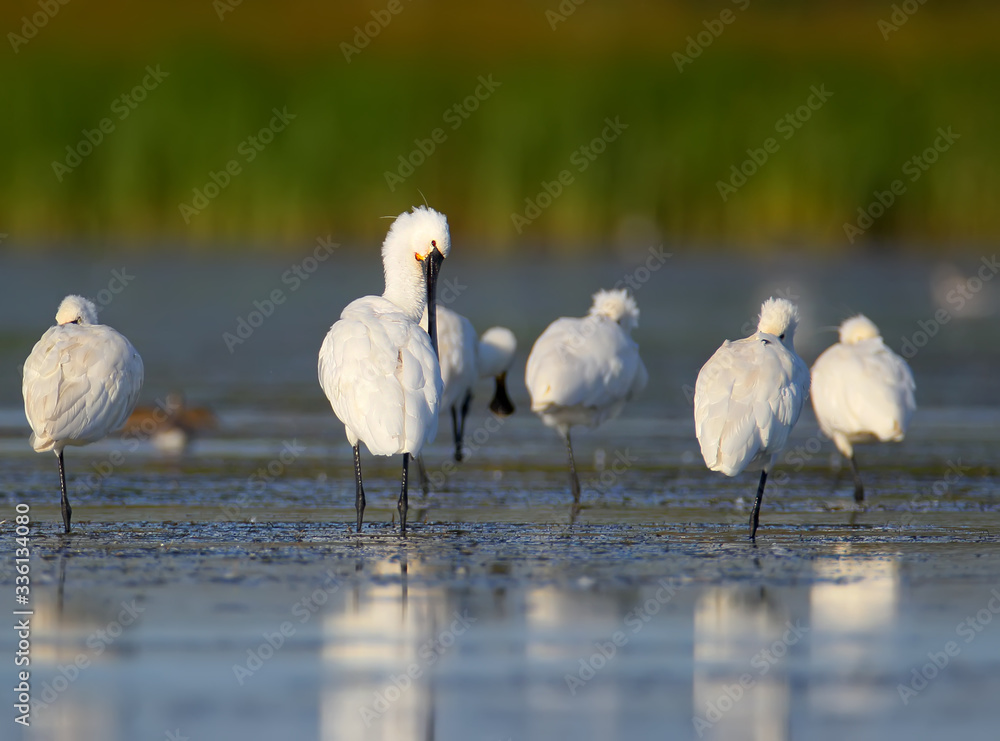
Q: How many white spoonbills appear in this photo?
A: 6